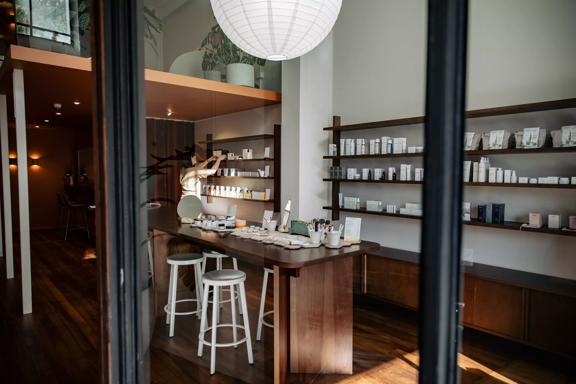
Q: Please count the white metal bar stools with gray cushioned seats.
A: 4